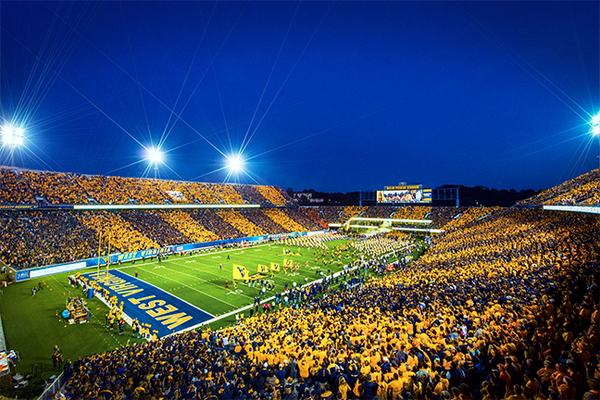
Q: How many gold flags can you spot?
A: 4